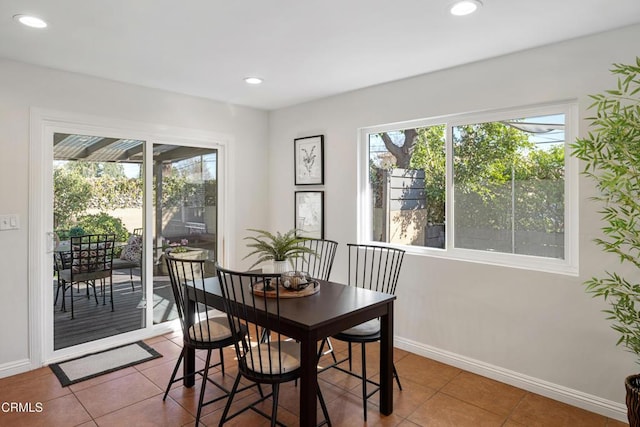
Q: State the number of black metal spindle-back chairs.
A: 4